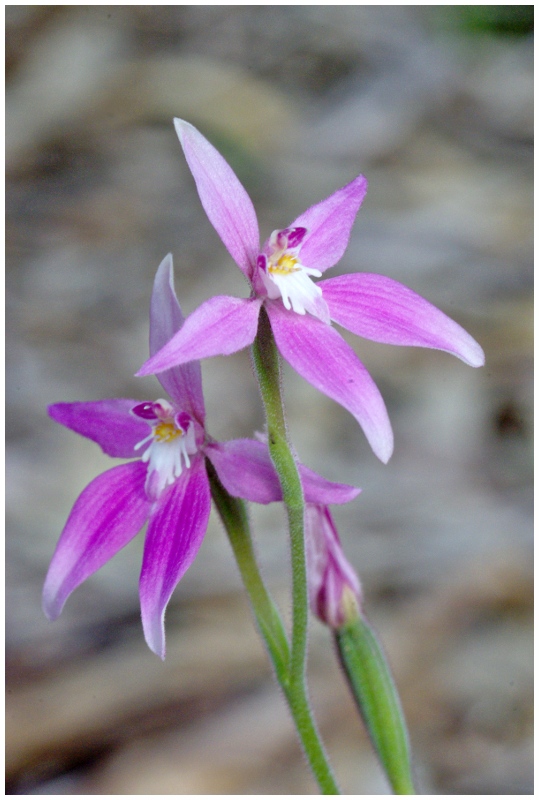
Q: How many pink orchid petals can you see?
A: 10